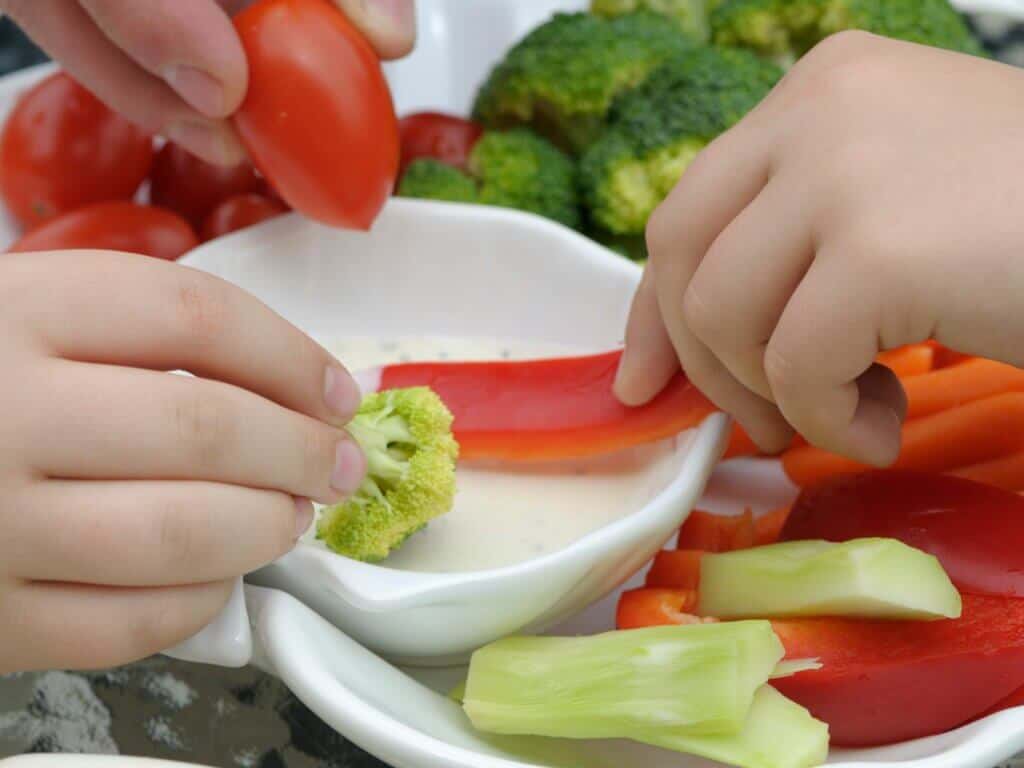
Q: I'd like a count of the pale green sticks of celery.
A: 3